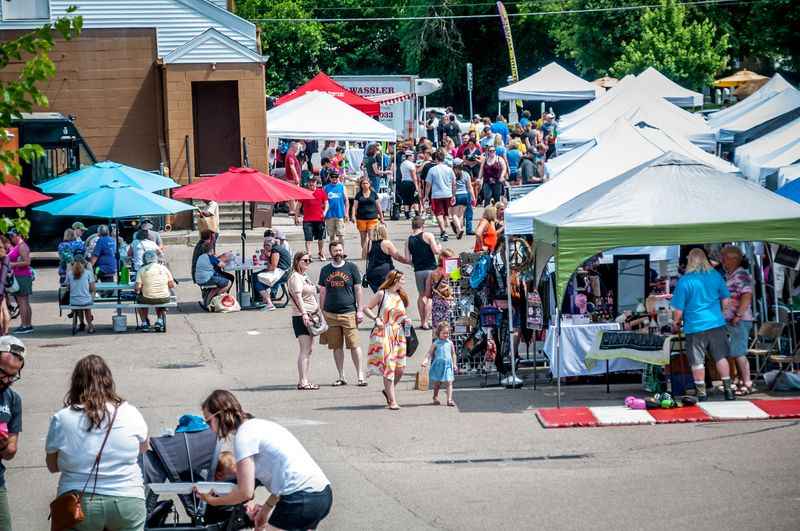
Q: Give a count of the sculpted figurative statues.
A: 0